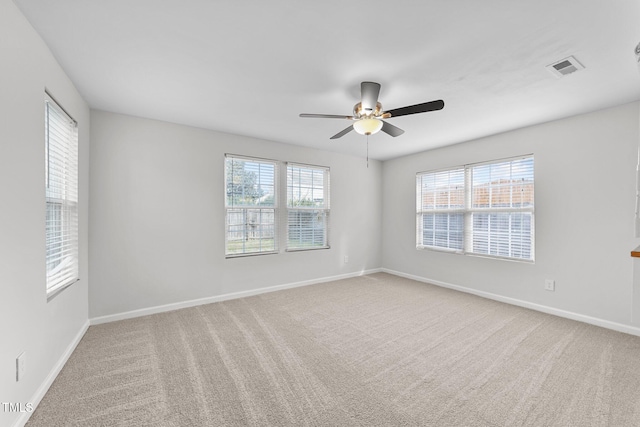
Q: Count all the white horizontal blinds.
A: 5